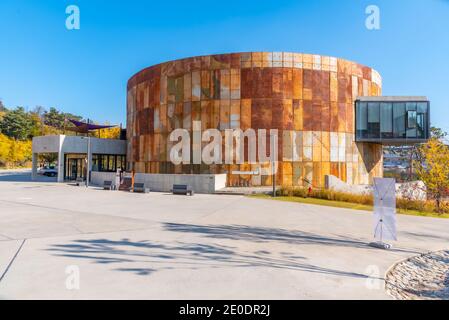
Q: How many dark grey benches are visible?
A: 3